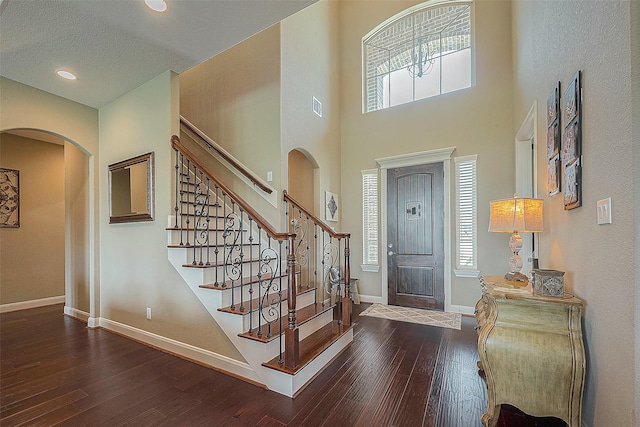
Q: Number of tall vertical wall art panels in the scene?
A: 2